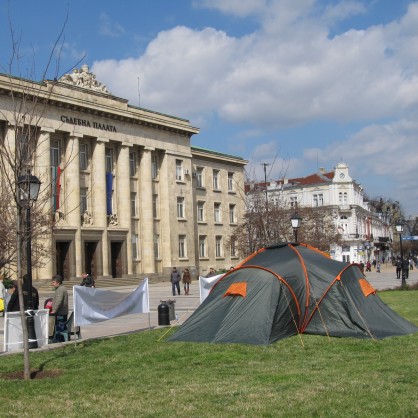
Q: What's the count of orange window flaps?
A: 2